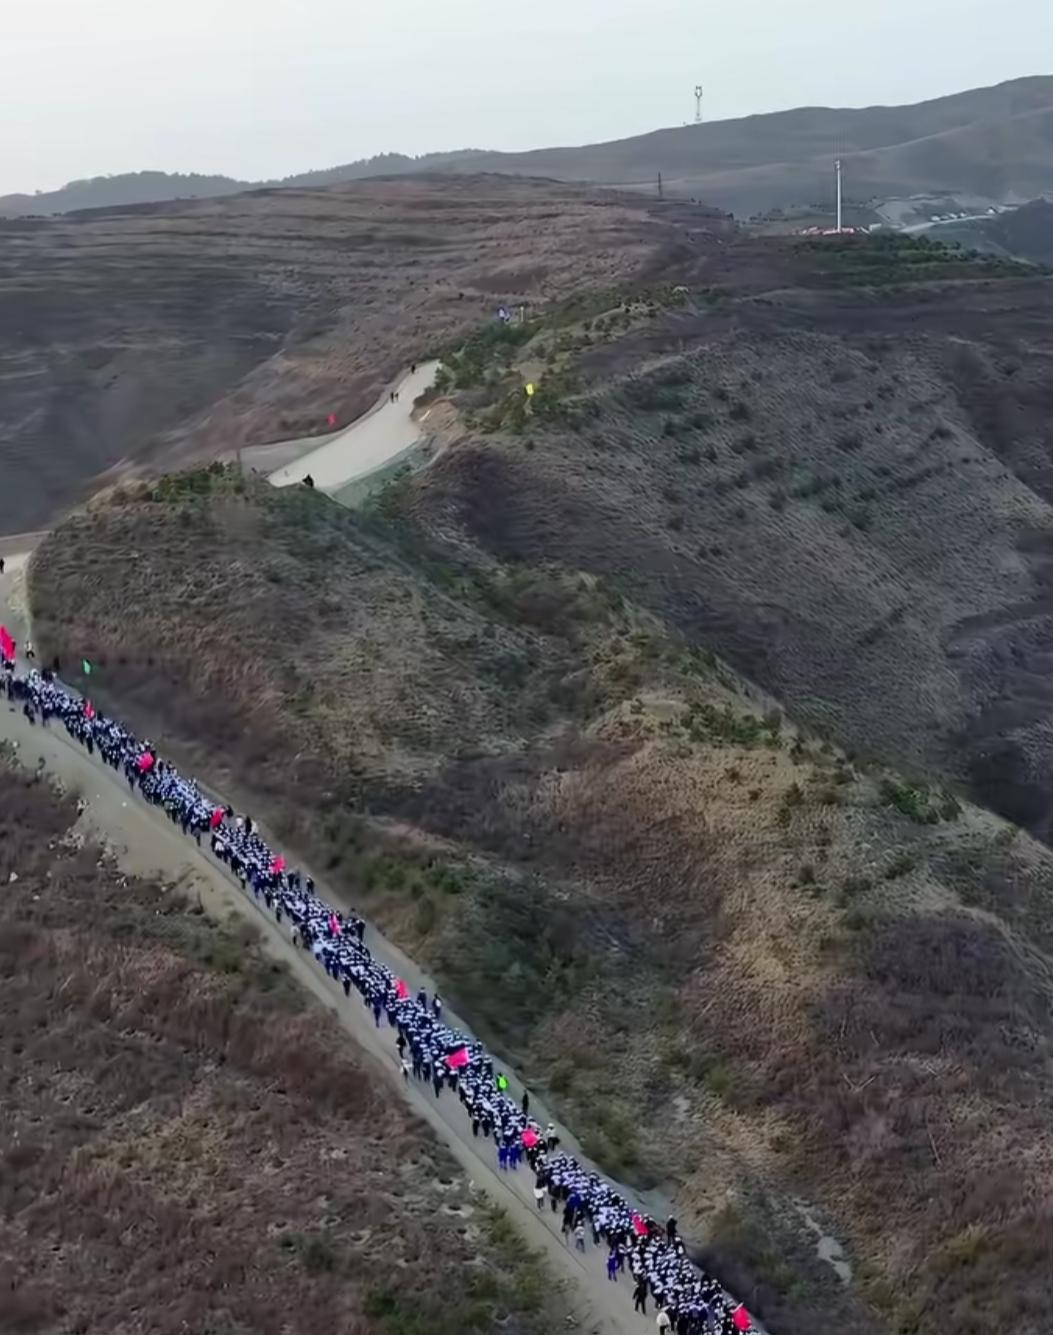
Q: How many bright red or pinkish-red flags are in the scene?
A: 12